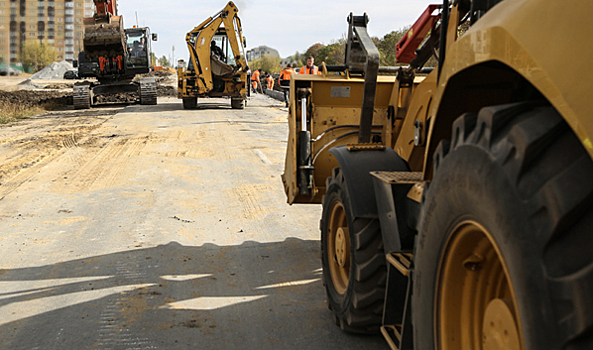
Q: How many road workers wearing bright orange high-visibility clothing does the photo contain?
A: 4